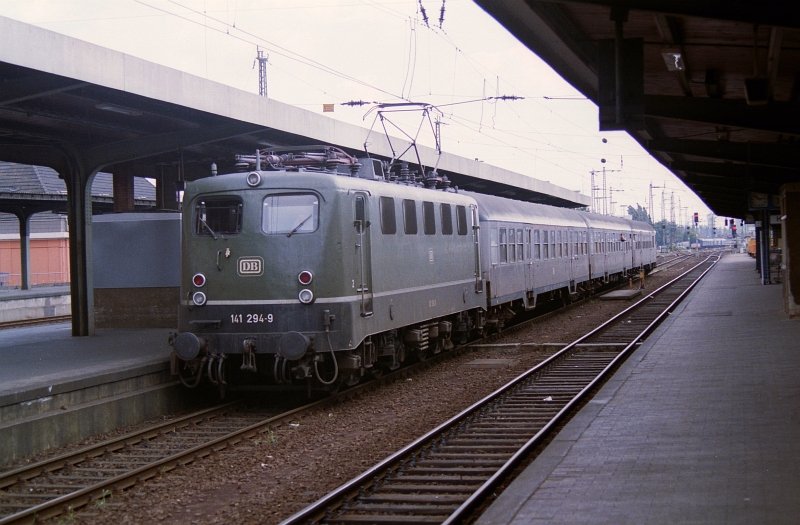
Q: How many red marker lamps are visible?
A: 2